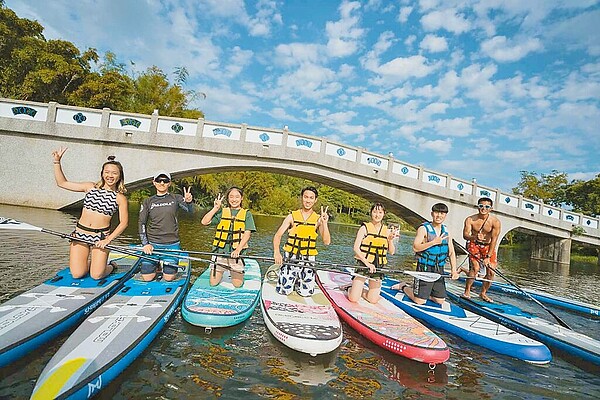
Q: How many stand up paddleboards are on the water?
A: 8